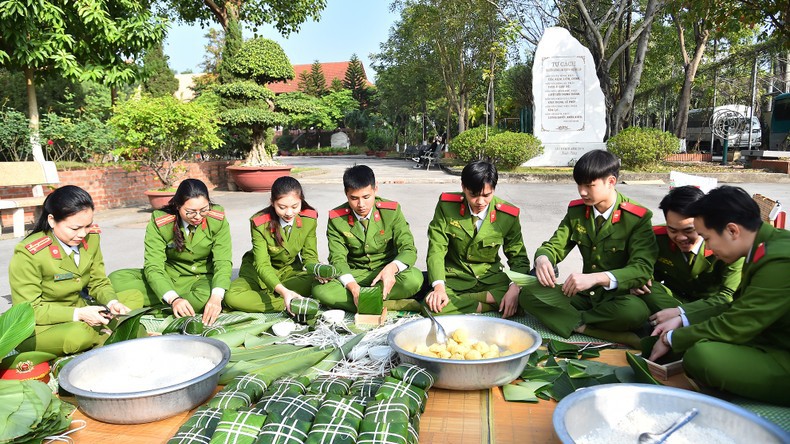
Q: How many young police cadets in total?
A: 8